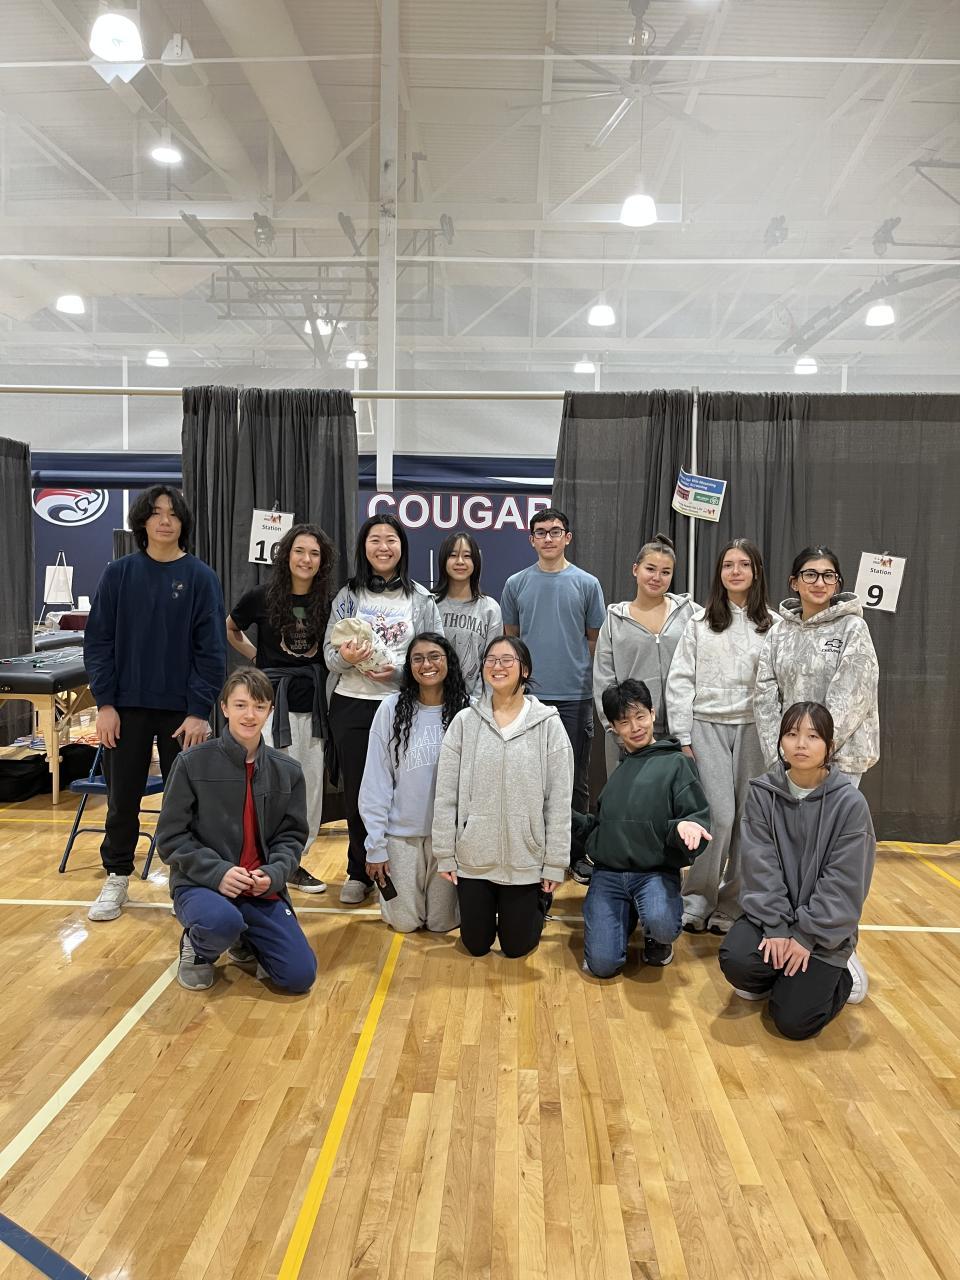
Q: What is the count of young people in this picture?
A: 13